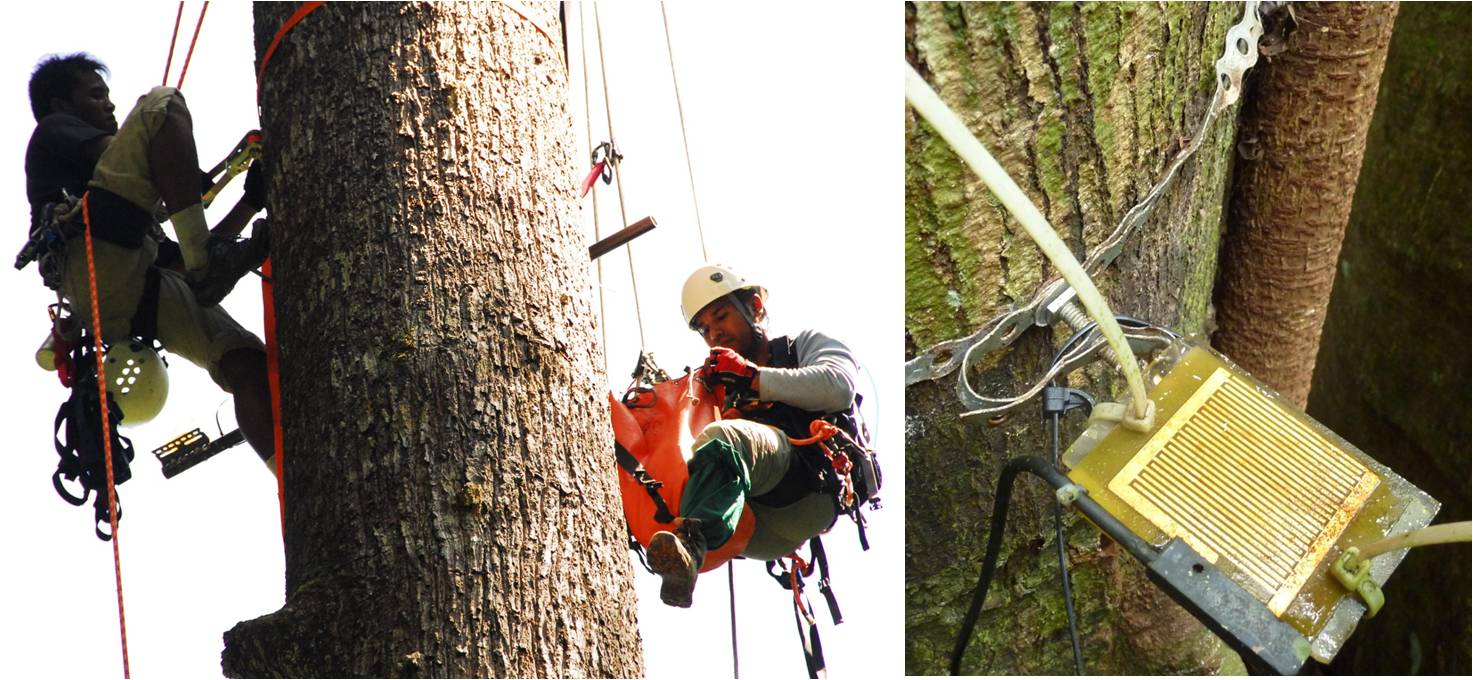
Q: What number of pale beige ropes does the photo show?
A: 3